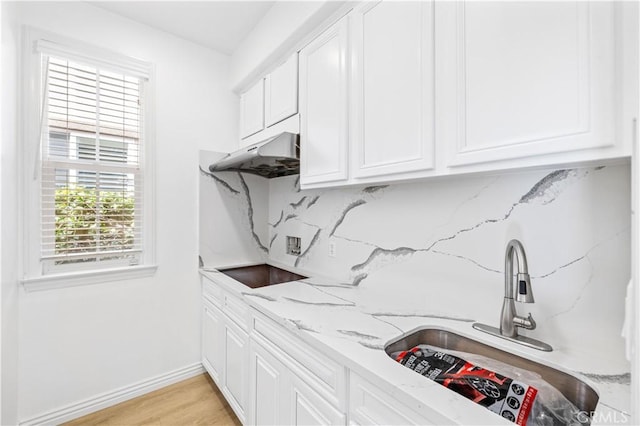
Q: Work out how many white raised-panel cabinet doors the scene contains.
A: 9